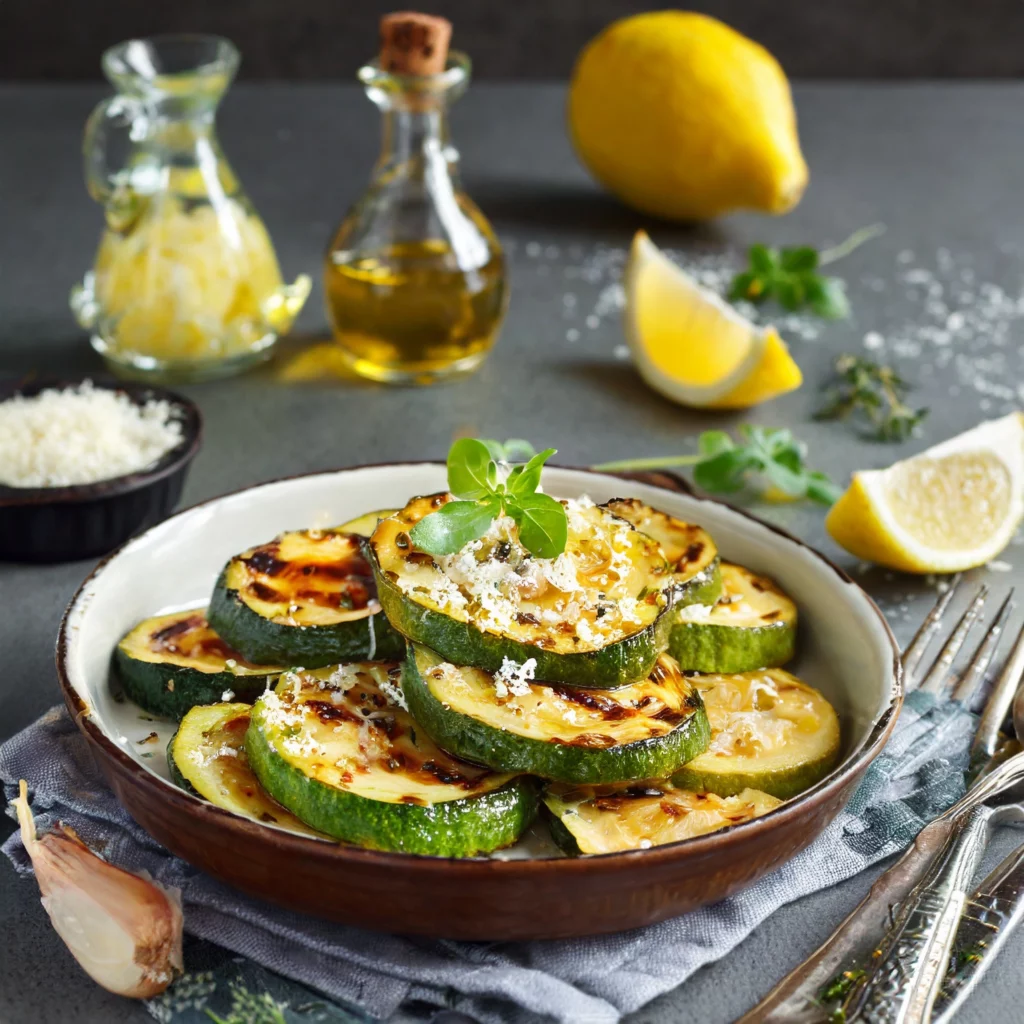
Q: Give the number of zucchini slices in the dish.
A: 11